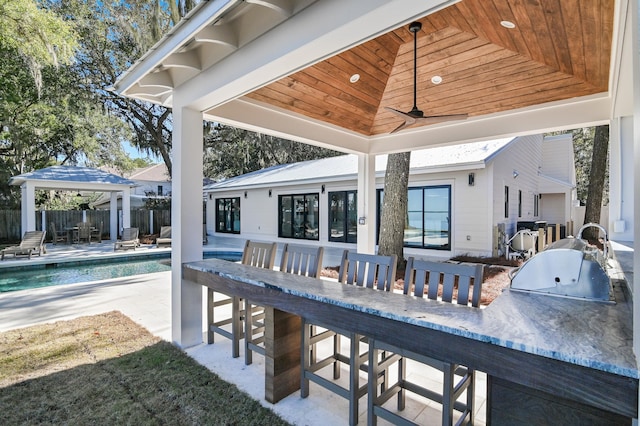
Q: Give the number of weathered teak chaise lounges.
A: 3